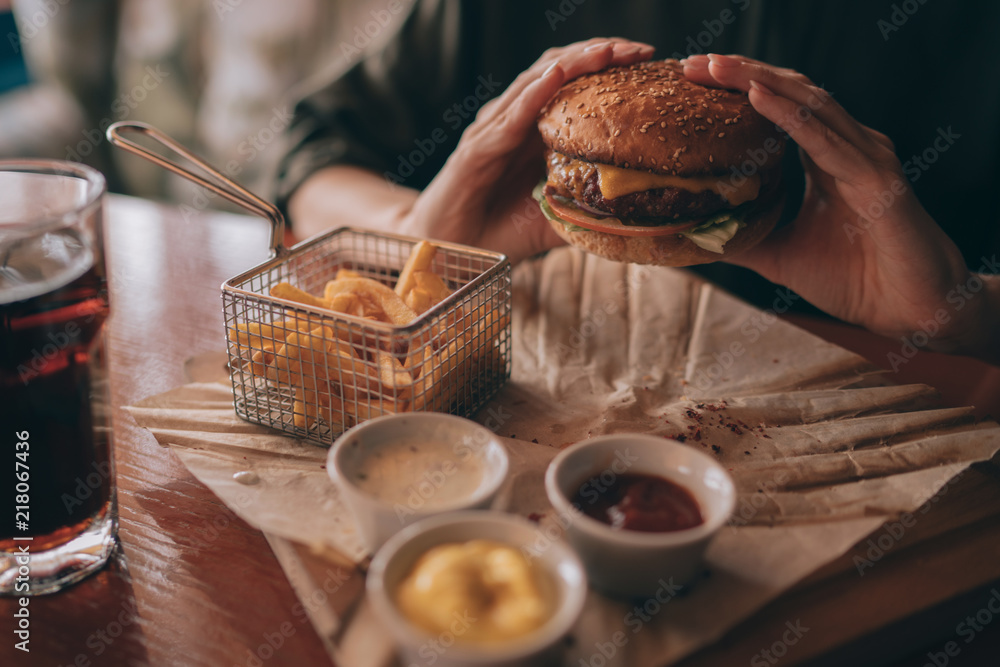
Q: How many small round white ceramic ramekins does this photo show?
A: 3